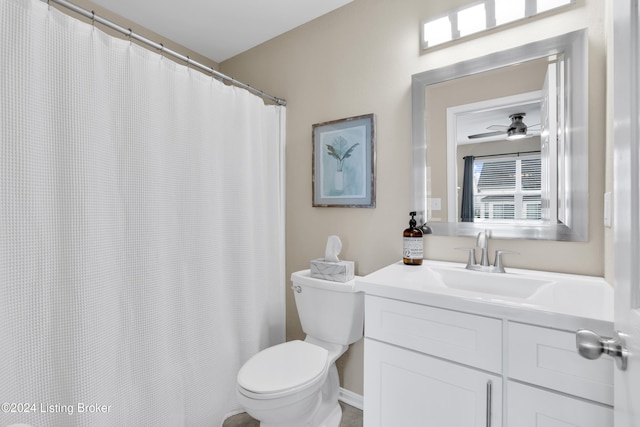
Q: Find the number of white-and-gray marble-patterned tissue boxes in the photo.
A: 1